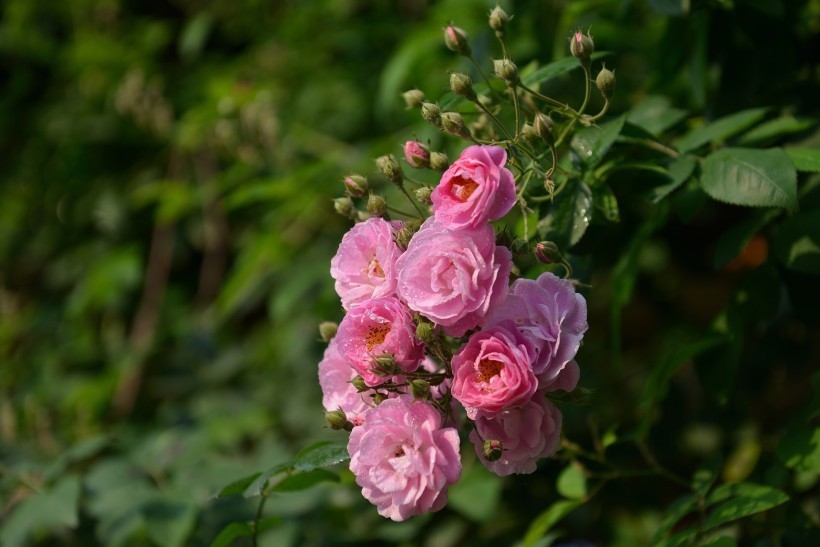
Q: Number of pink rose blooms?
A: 9